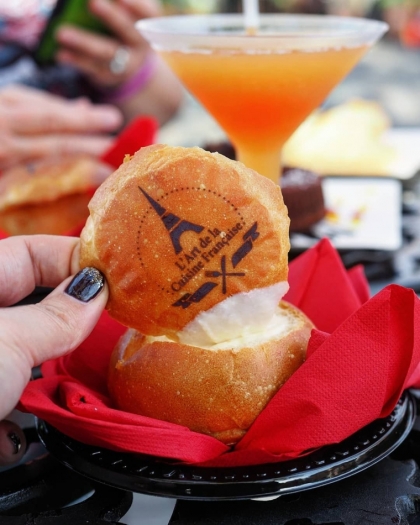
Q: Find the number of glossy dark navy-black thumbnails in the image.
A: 1